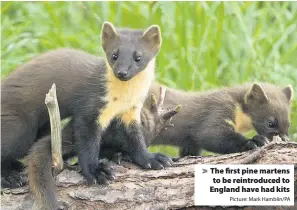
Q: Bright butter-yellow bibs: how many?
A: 2